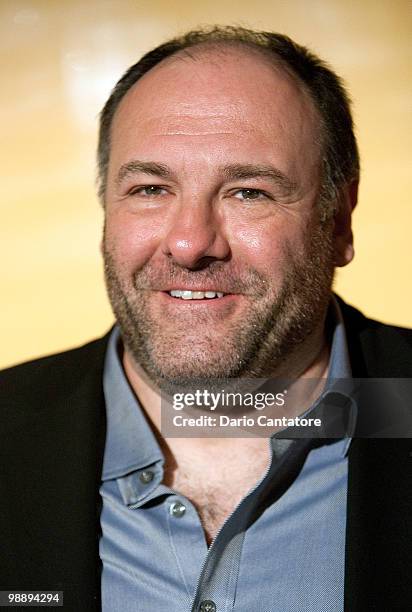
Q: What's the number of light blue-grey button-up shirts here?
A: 1